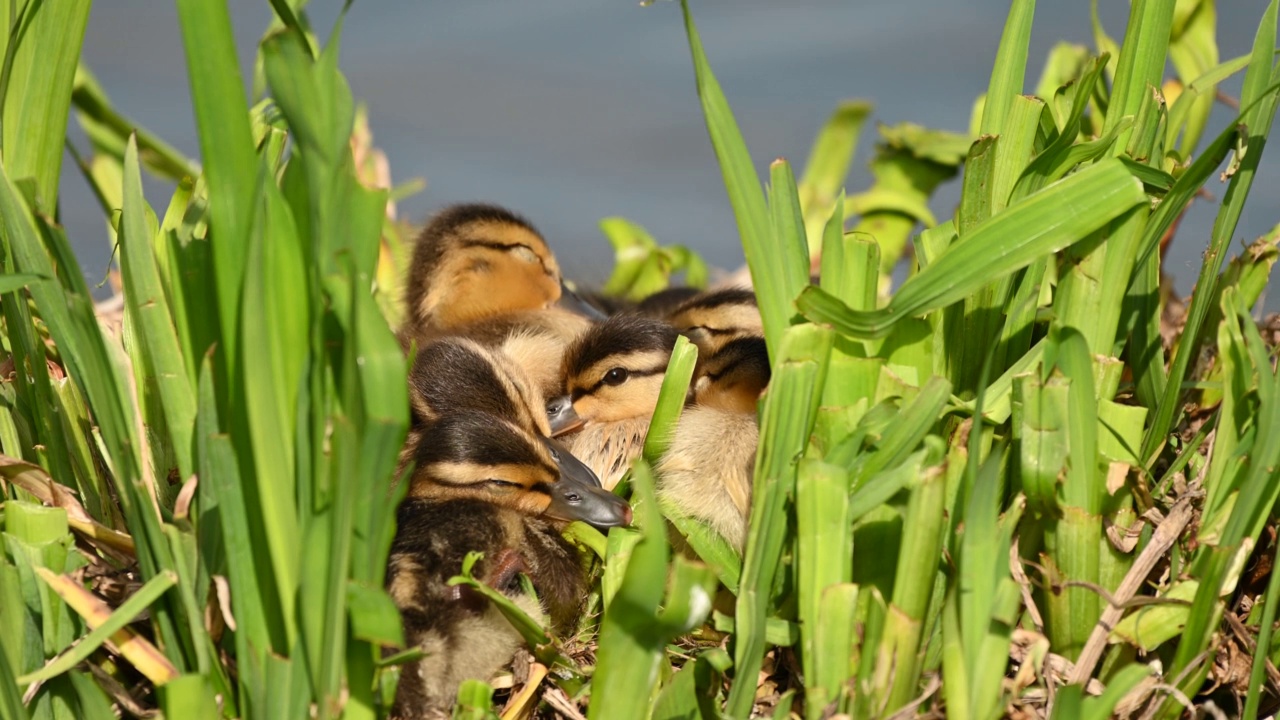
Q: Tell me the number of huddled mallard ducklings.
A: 6